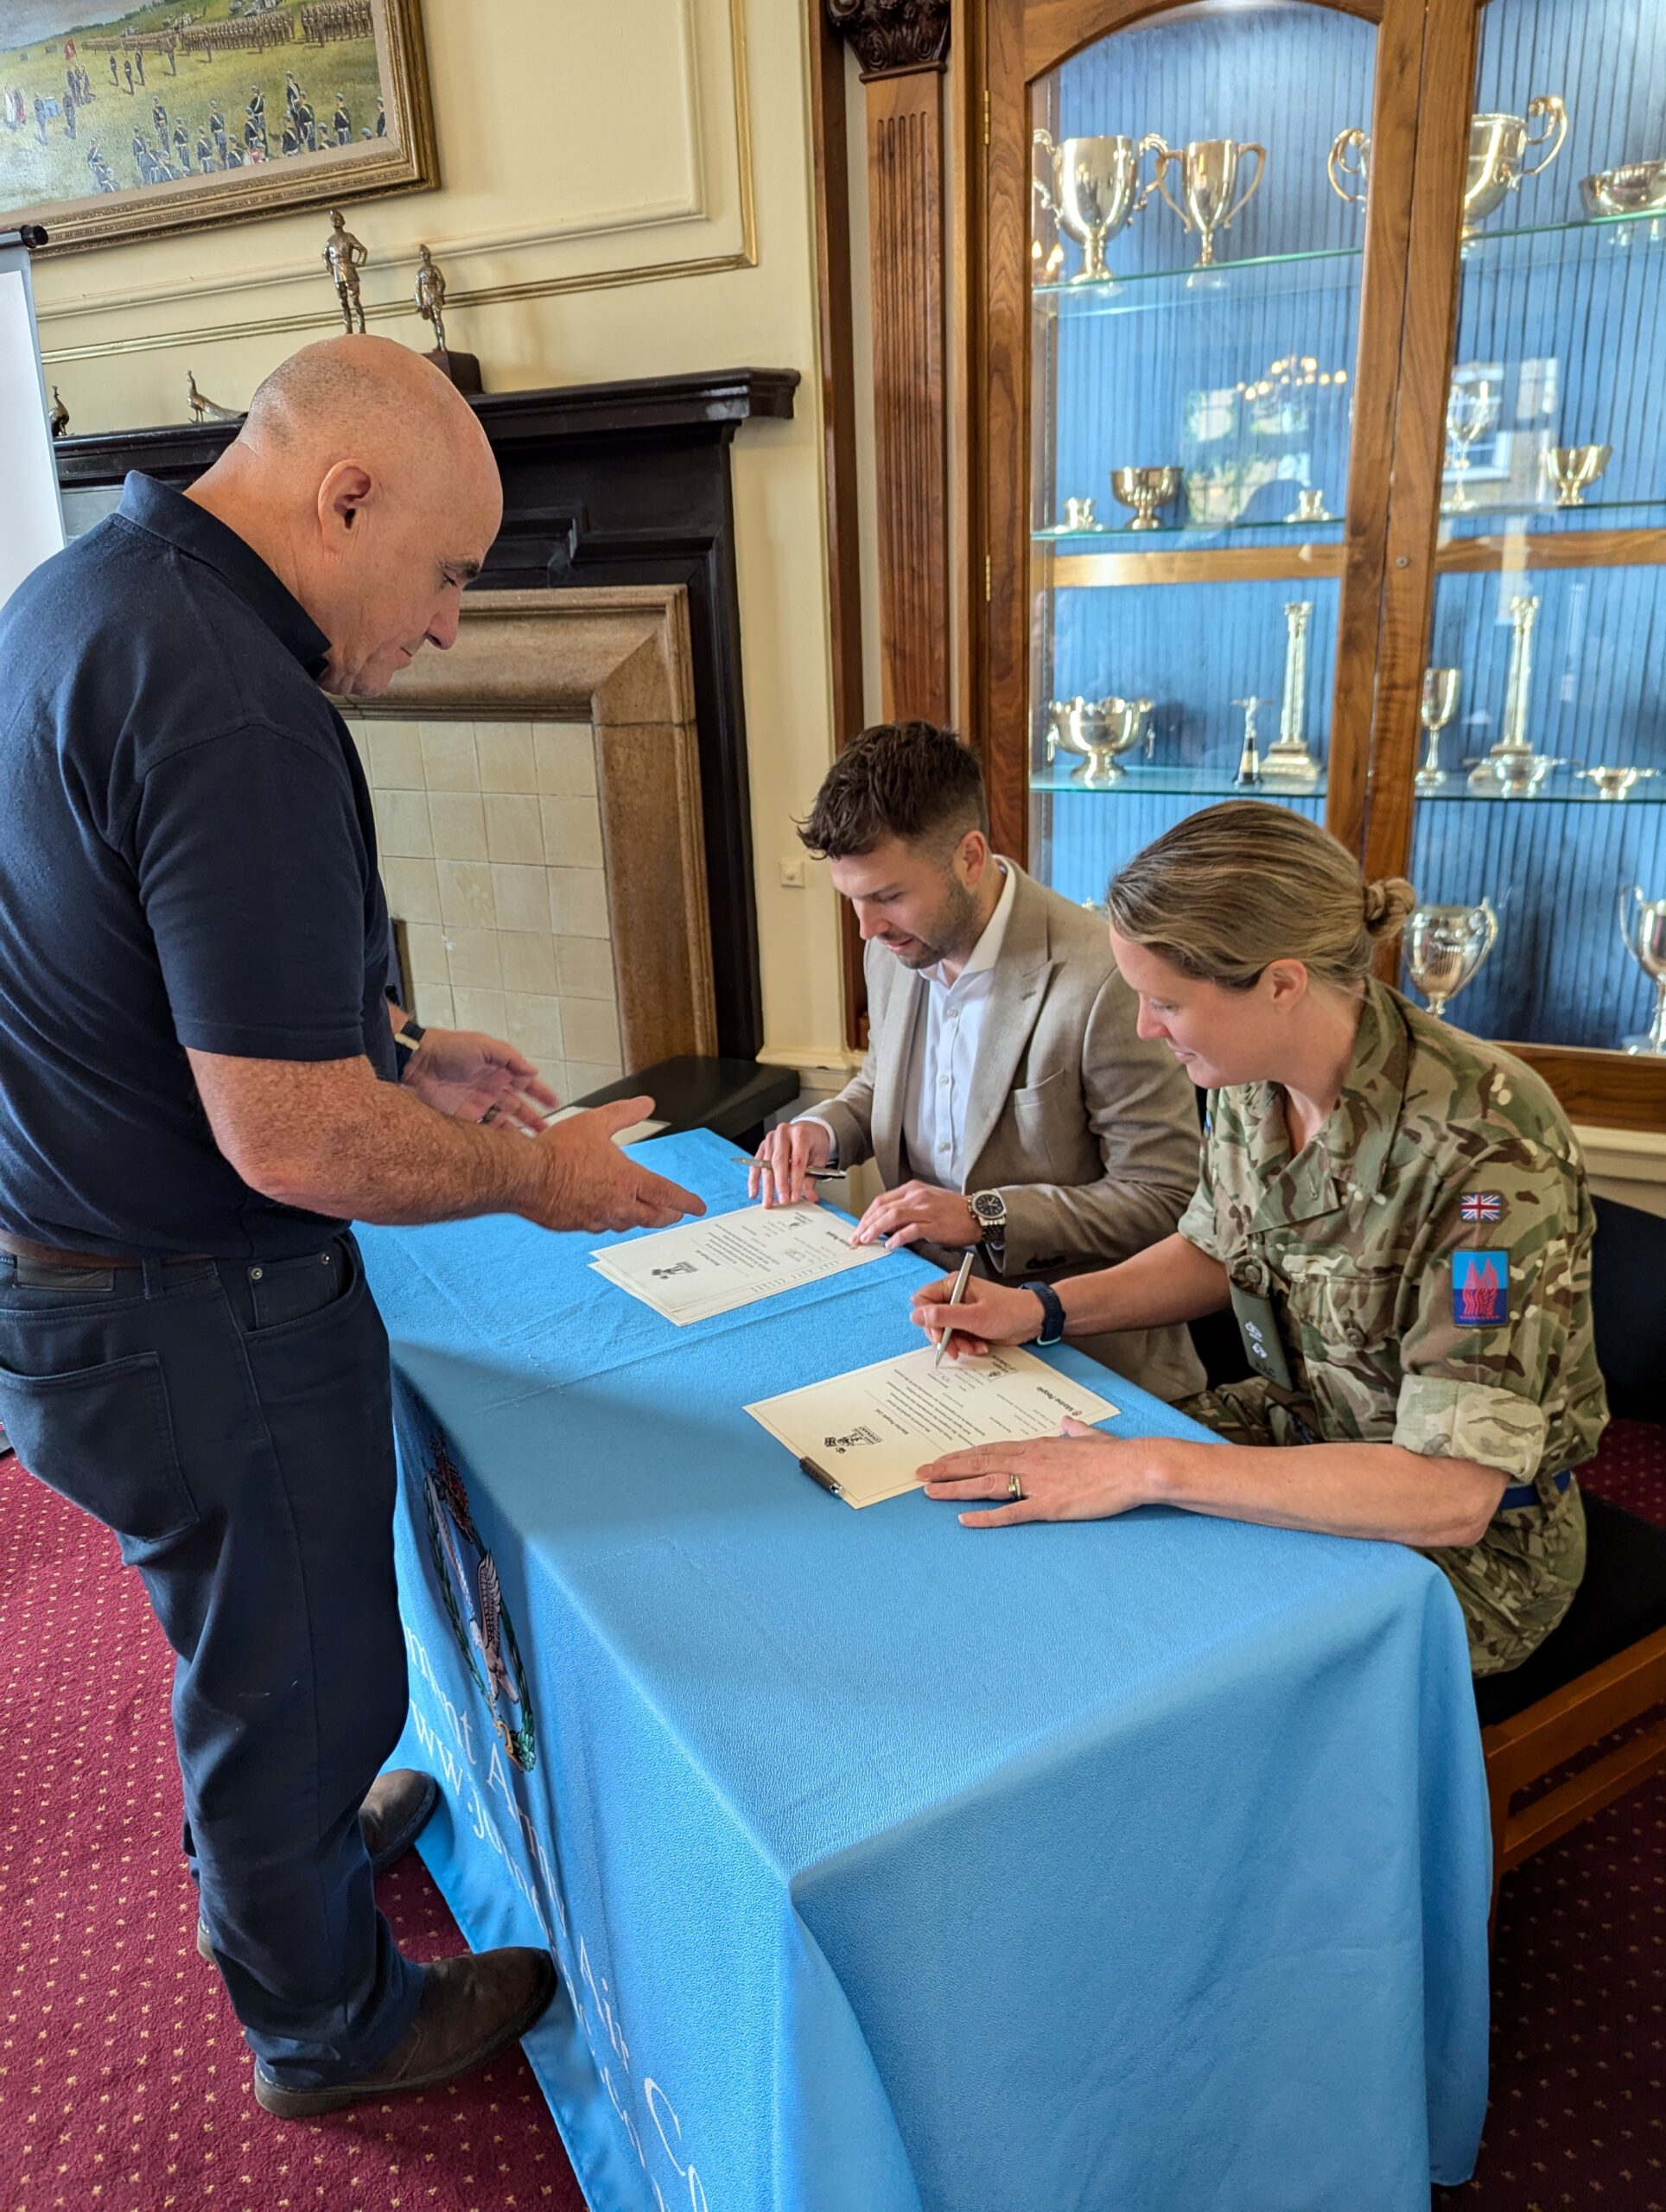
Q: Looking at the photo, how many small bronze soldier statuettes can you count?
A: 2